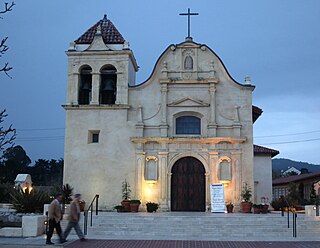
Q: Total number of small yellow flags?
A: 0